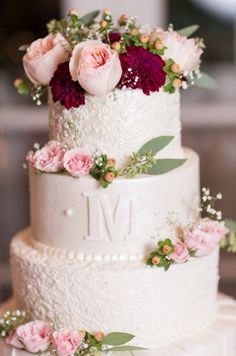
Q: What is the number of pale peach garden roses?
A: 3